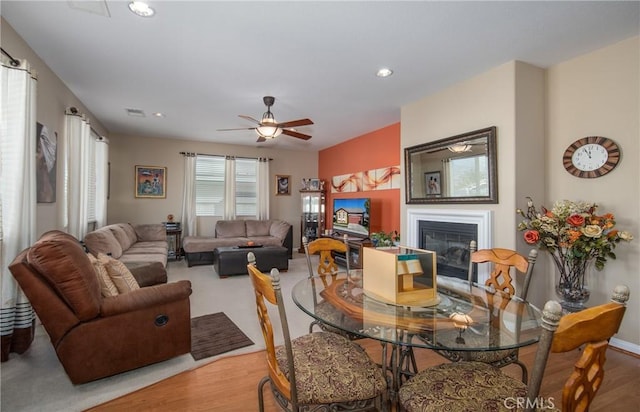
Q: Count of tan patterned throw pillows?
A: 2